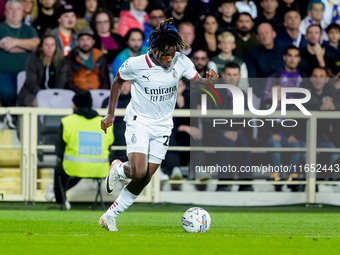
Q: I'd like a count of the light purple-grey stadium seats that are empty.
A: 2